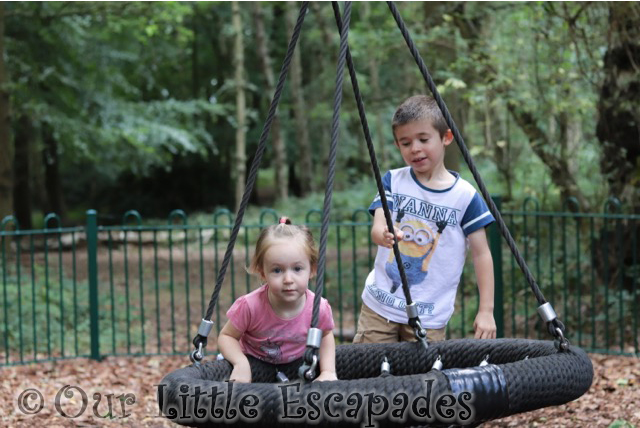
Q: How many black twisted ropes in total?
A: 4